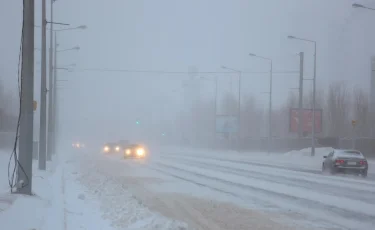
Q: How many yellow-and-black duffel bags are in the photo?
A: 0